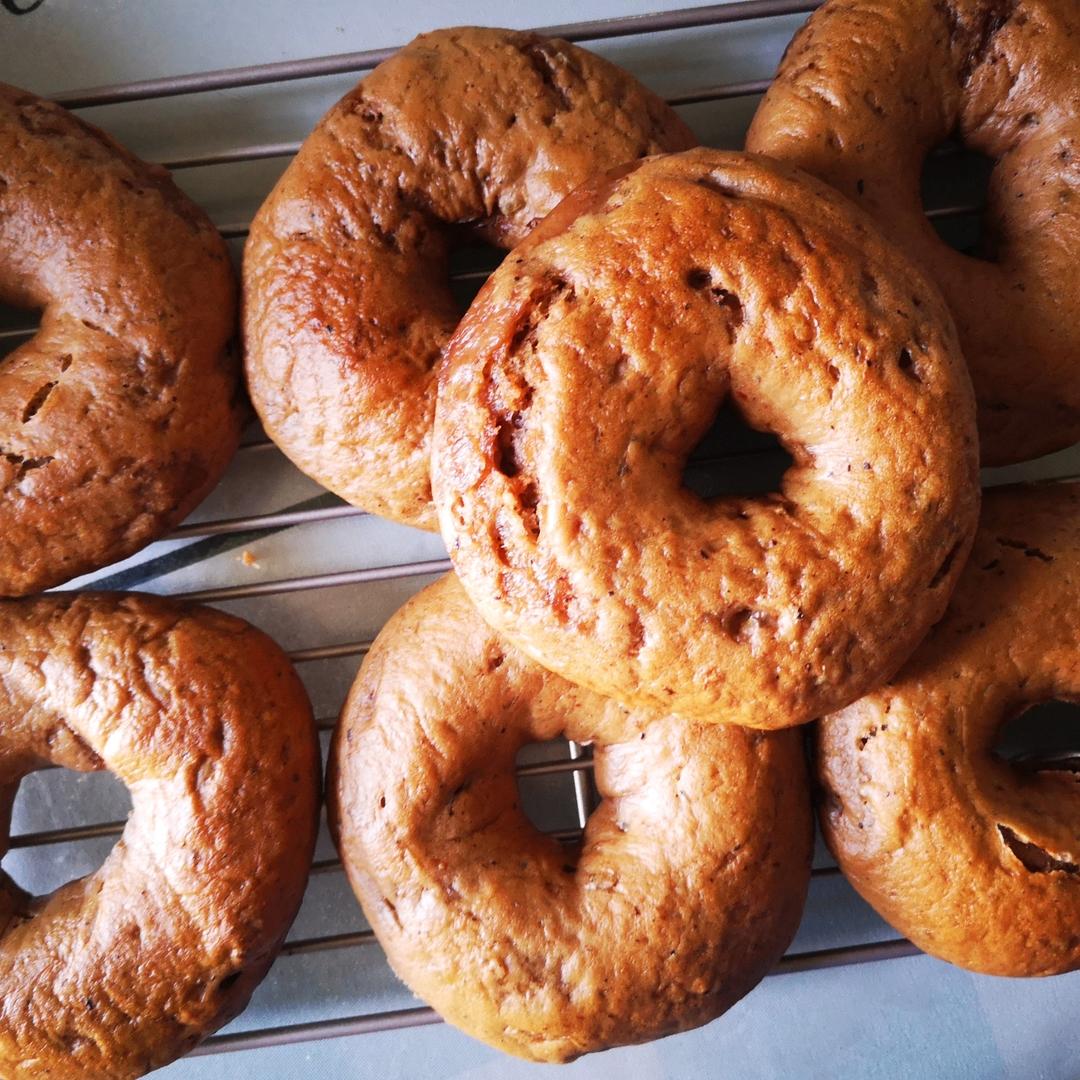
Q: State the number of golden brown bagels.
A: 7